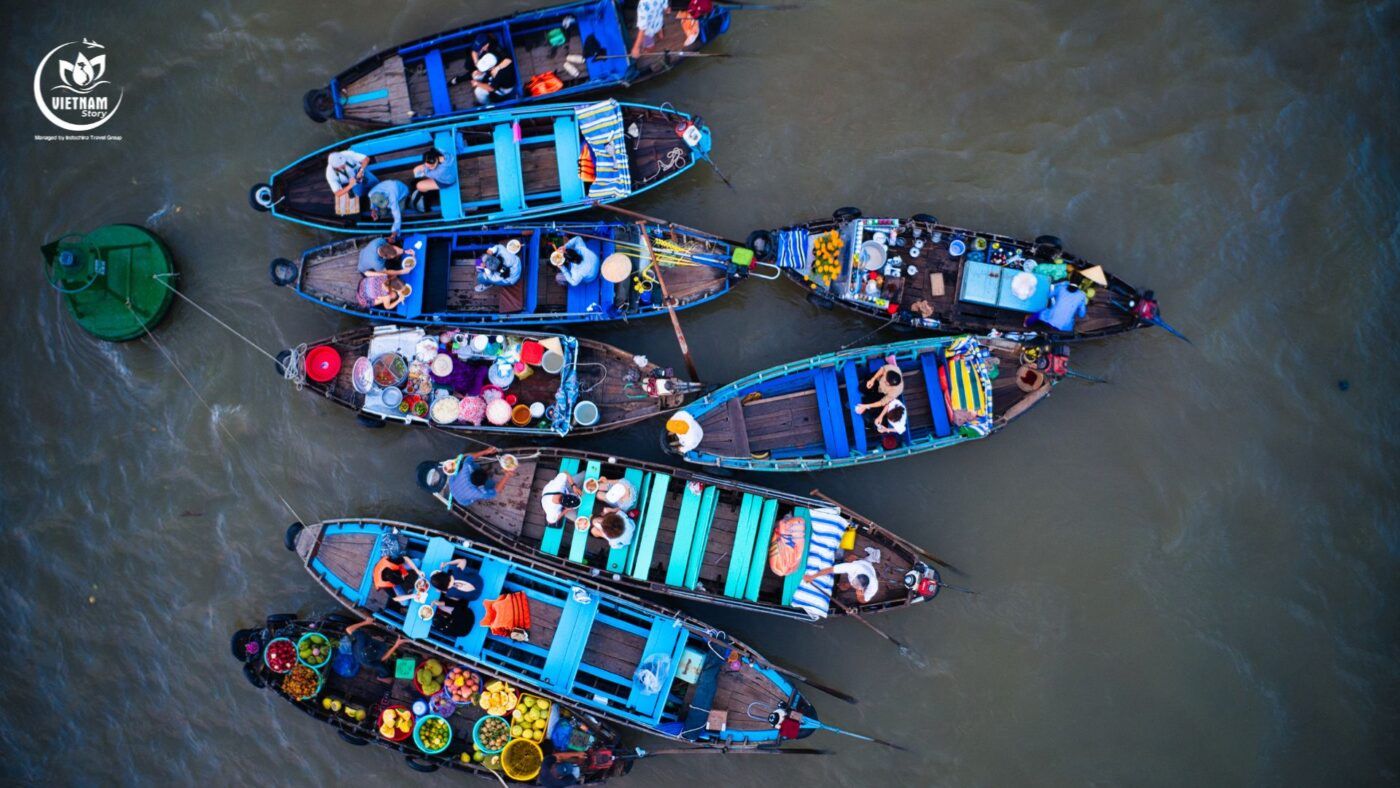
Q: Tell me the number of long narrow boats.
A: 9